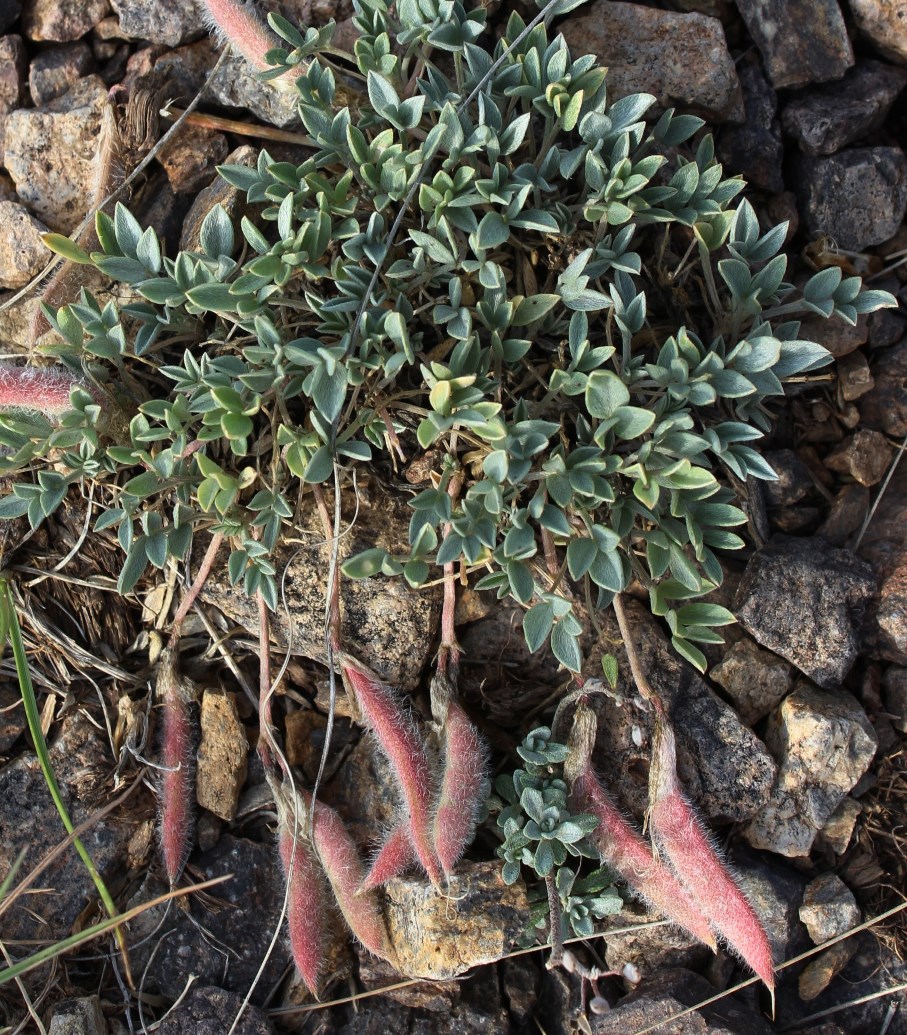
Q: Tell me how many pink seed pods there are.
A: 10